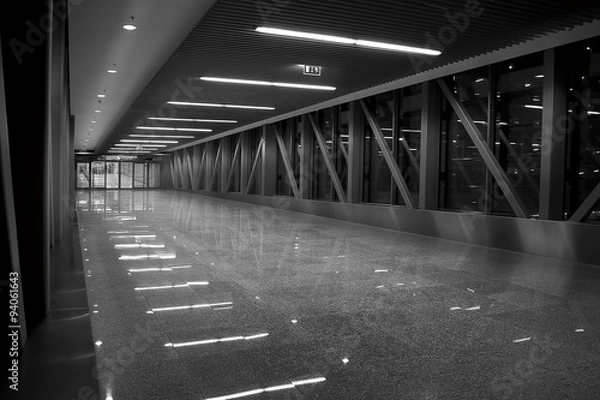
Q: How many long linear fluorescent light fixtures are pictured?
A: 10